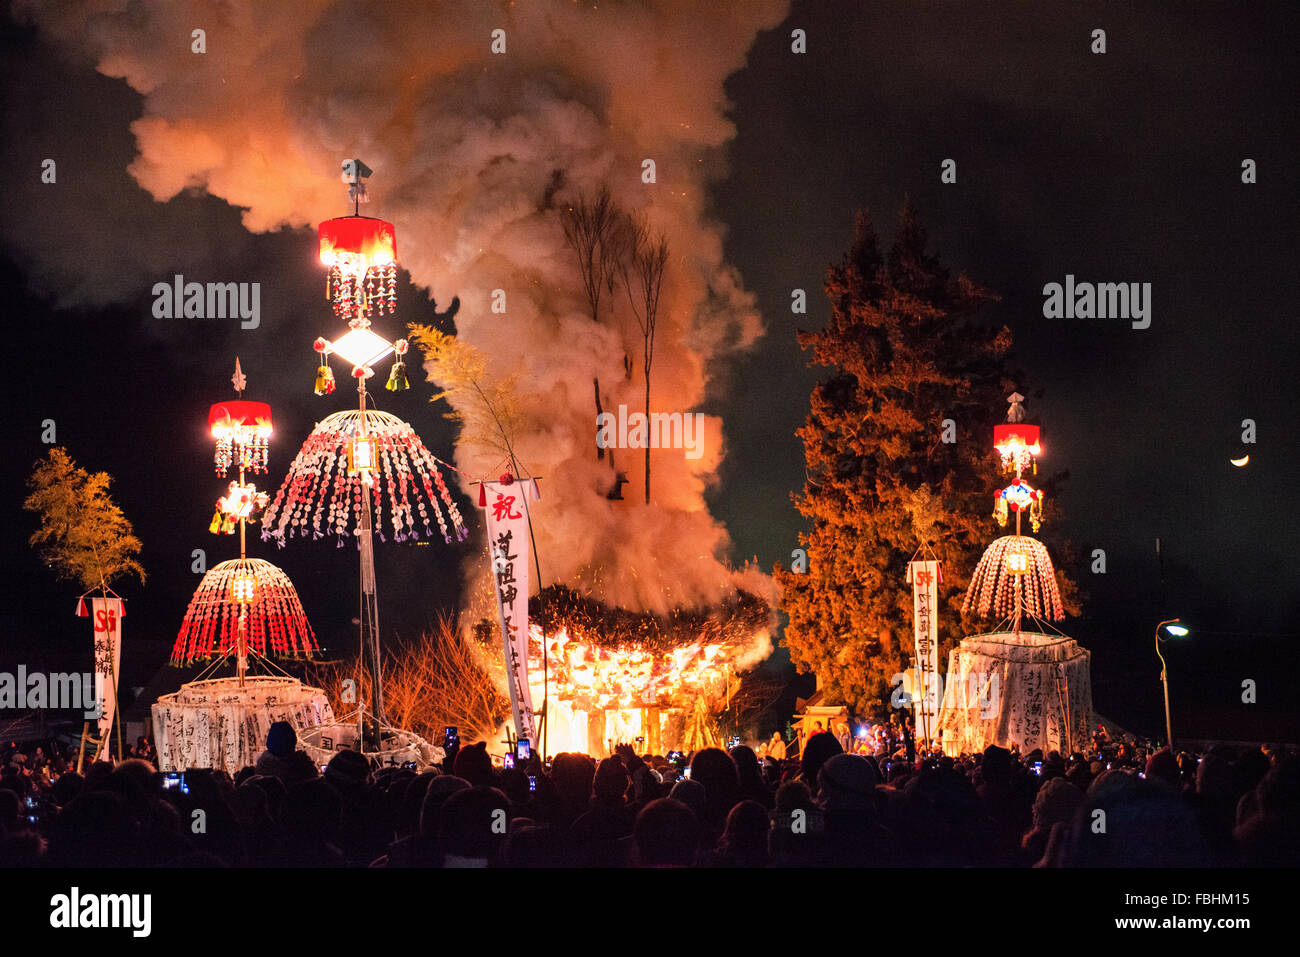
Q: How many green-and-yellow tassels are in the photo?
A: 1